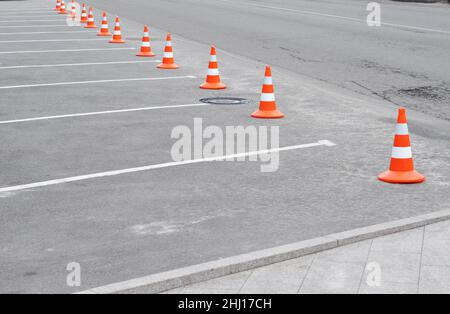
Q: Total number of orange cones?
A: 12